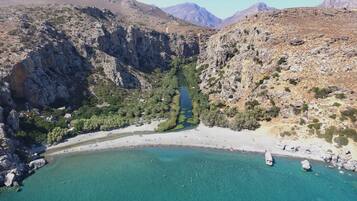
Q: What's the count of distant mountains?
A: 3